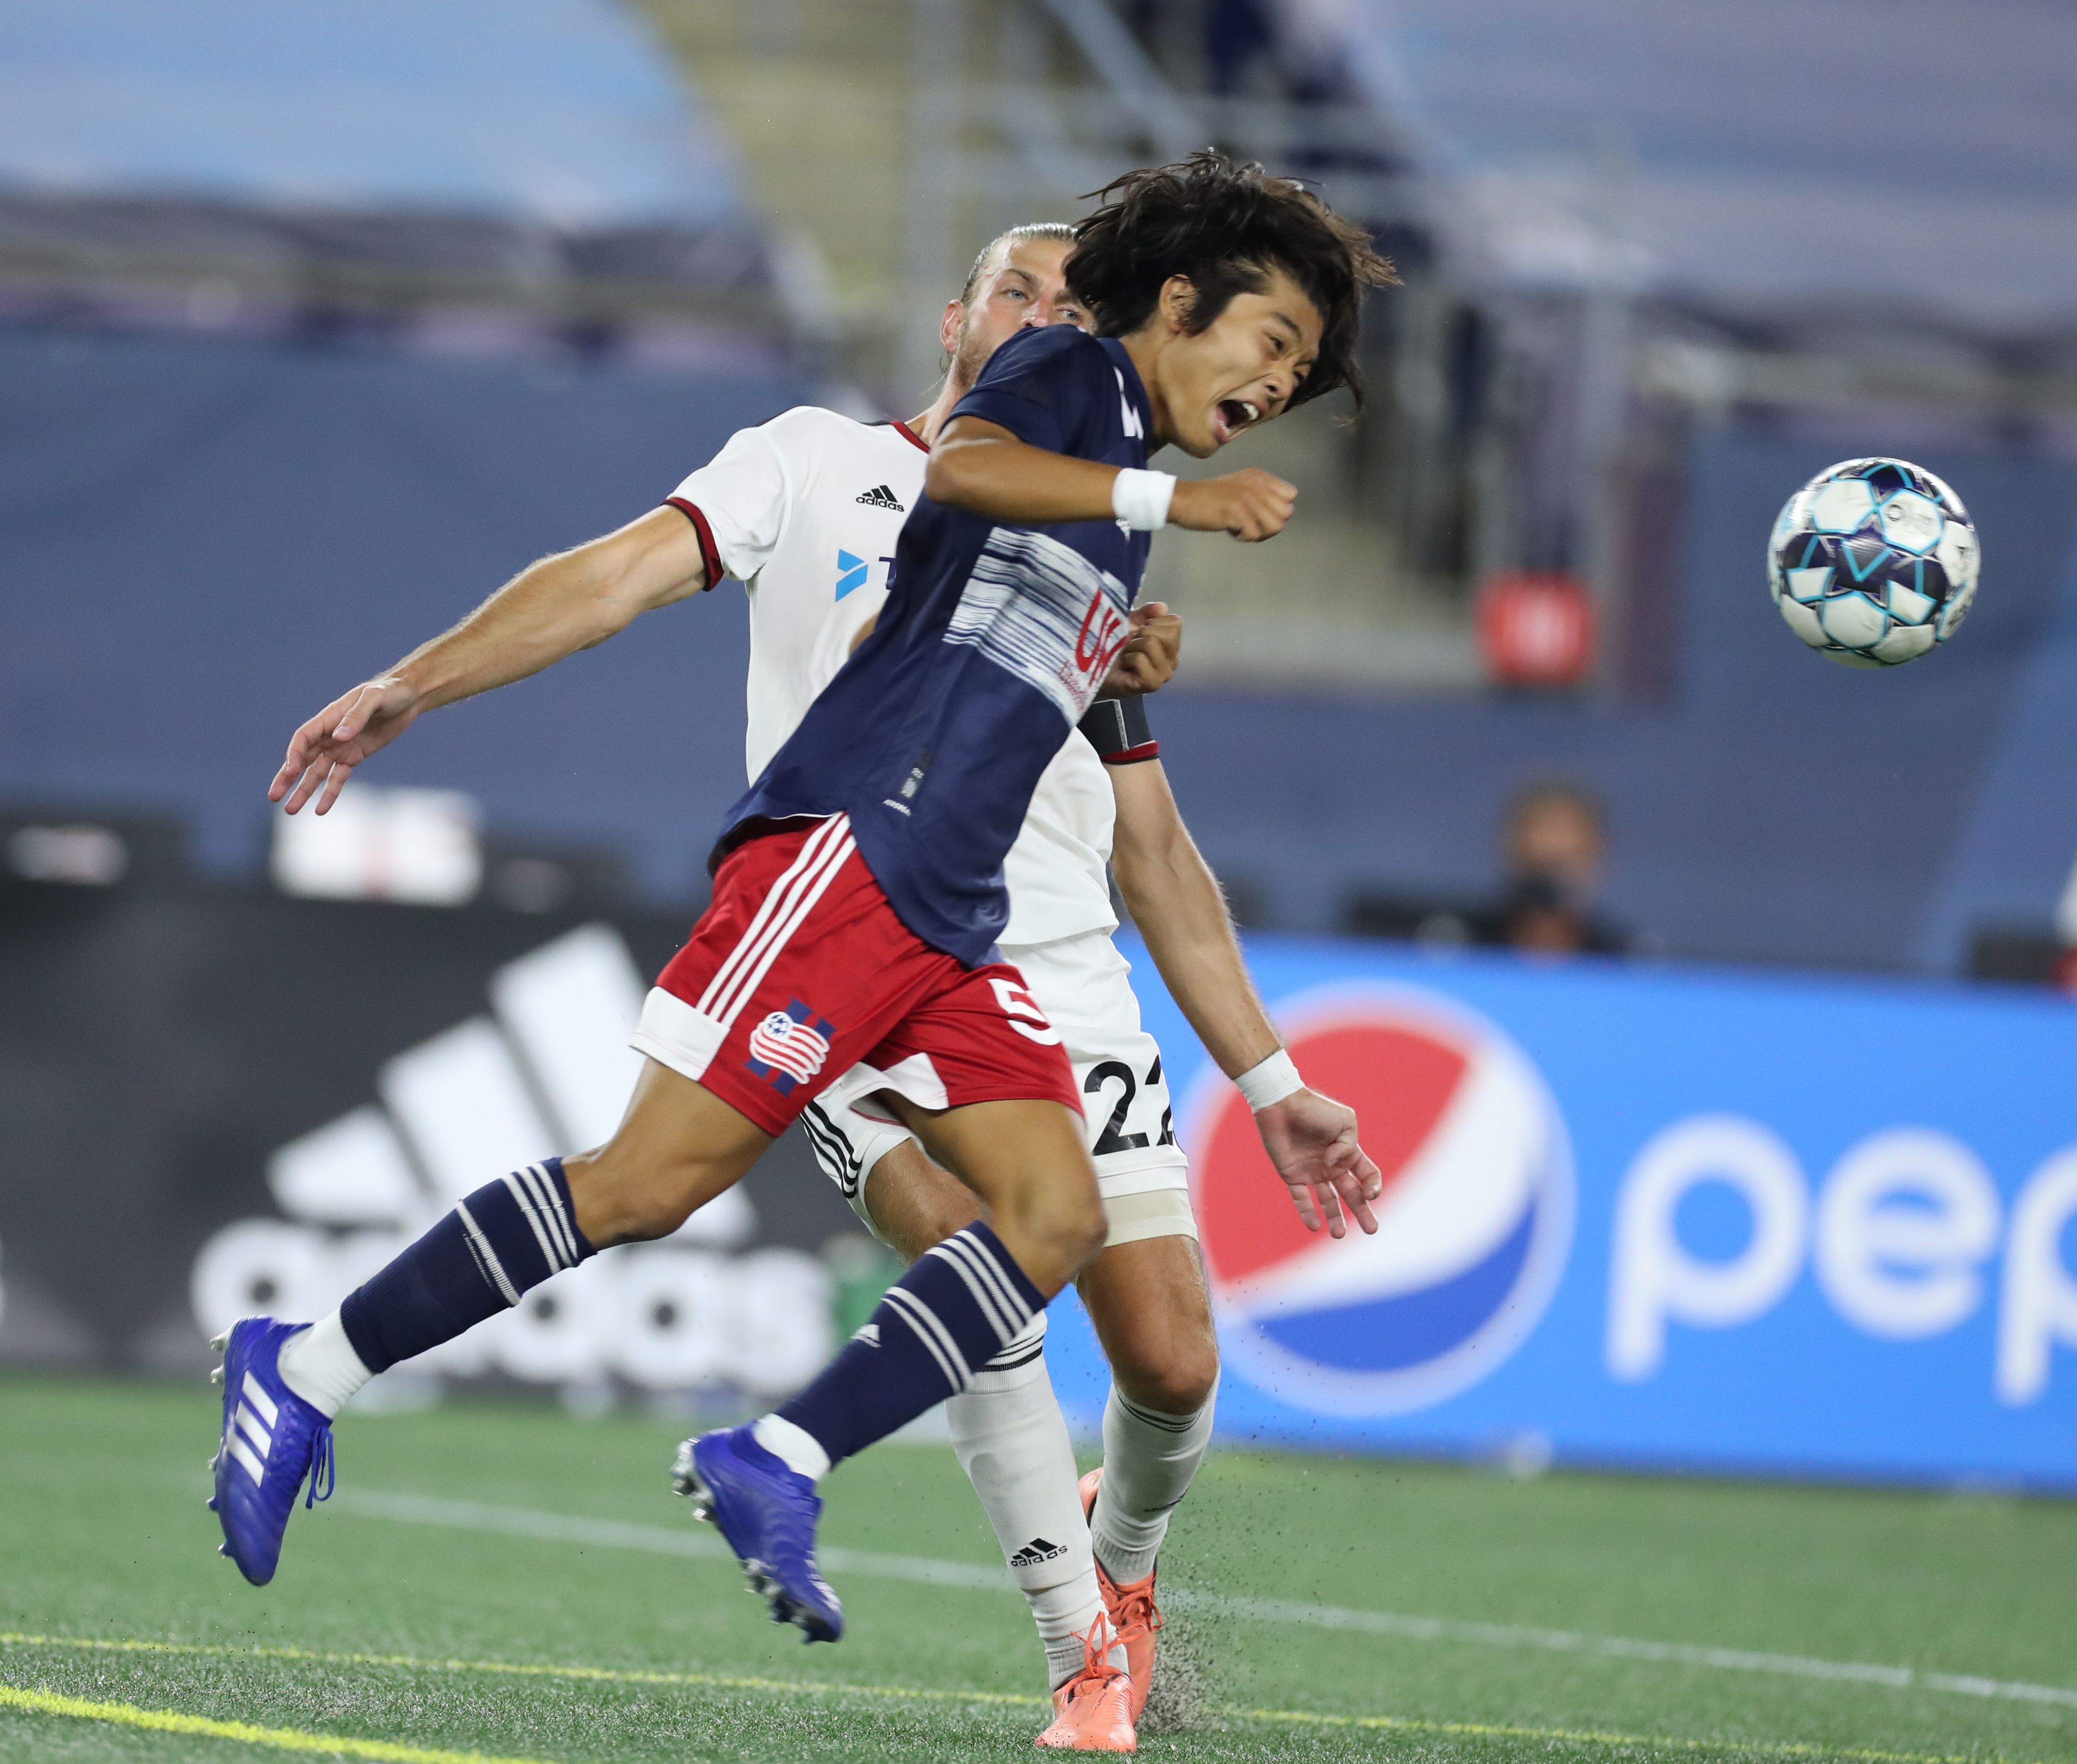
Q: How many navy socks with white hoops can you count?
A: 2